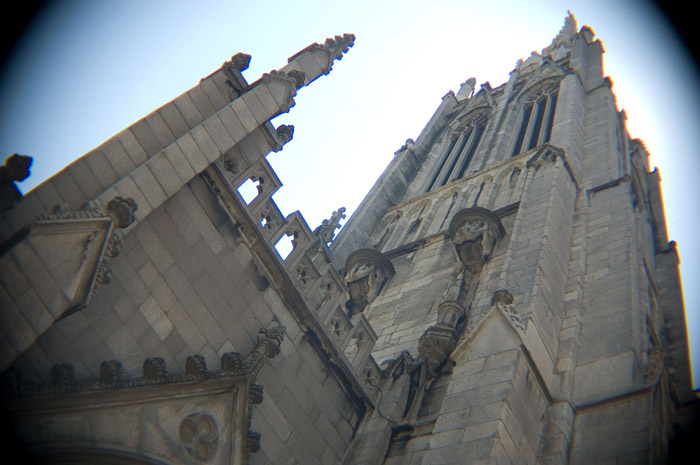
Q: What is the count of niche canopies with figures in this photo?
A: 2